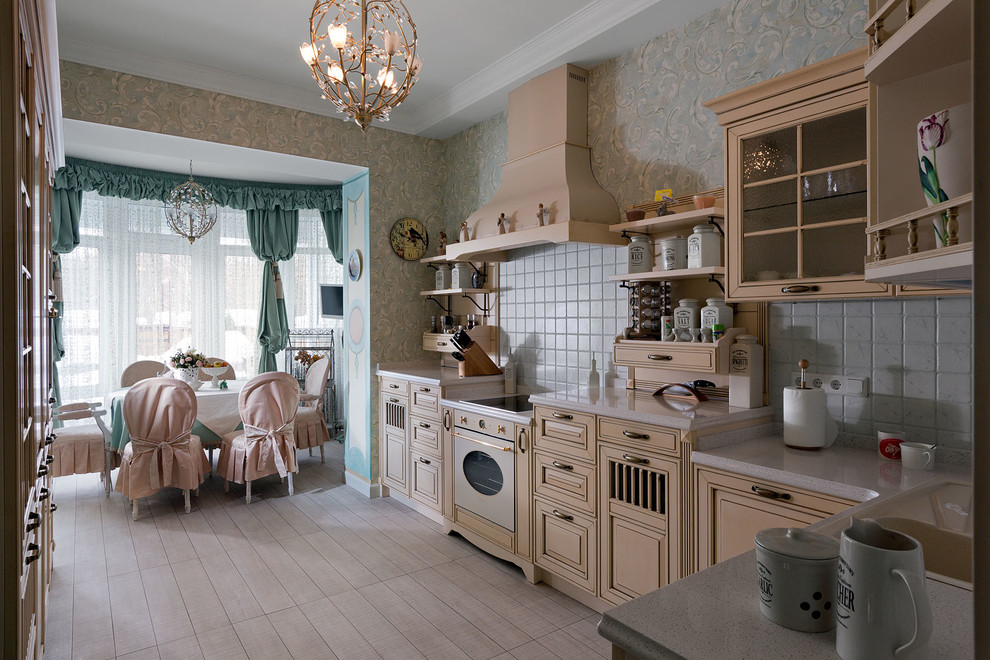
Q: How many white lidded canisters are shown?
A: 9